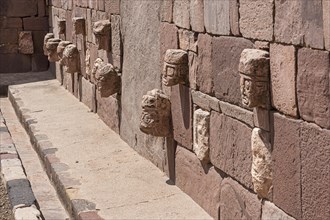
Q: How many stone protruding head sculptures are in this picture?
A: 11